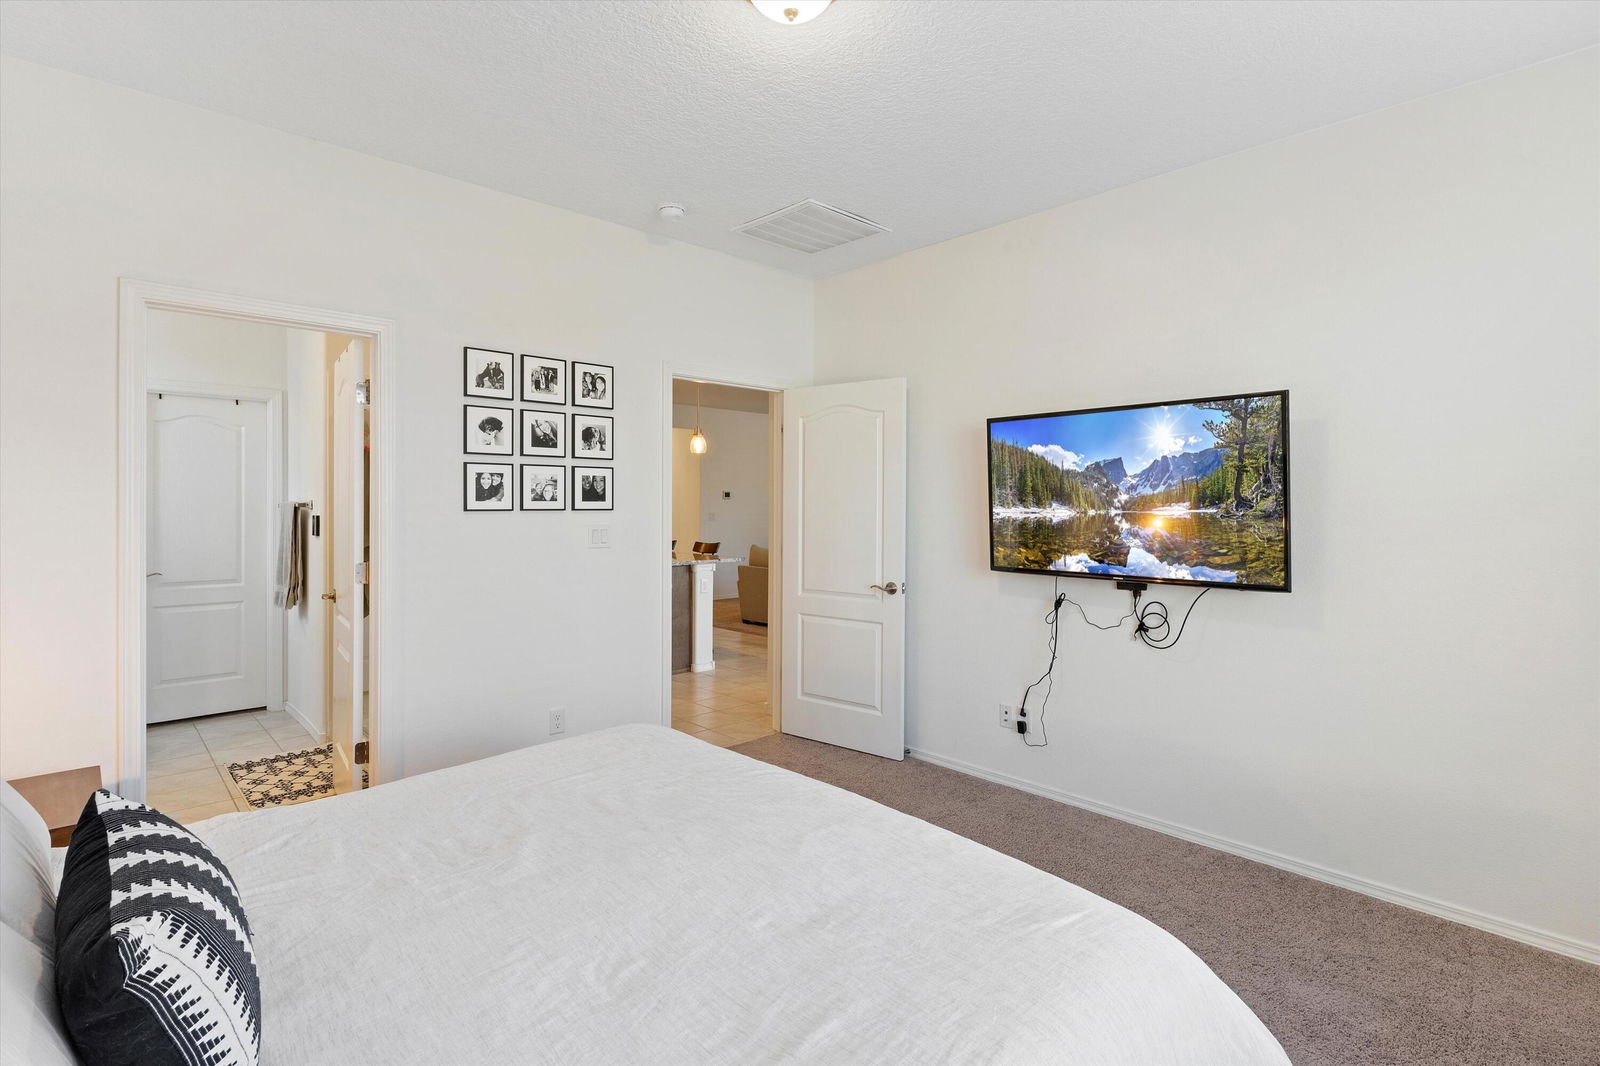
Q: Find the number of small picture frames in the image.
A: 9